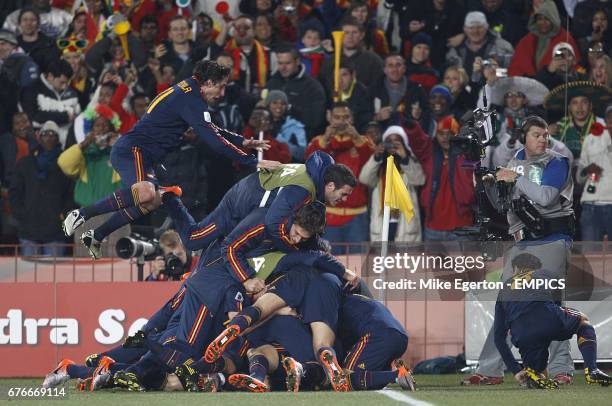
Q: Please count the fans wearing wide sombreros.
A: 2